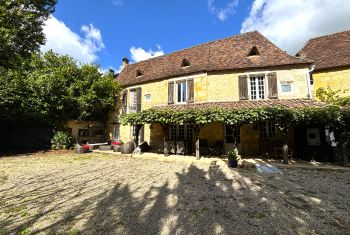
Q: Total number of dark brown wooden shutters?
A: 6